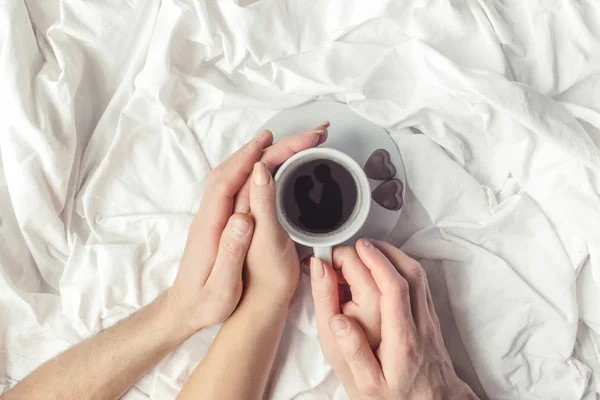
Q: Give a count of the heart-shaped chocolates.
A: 2